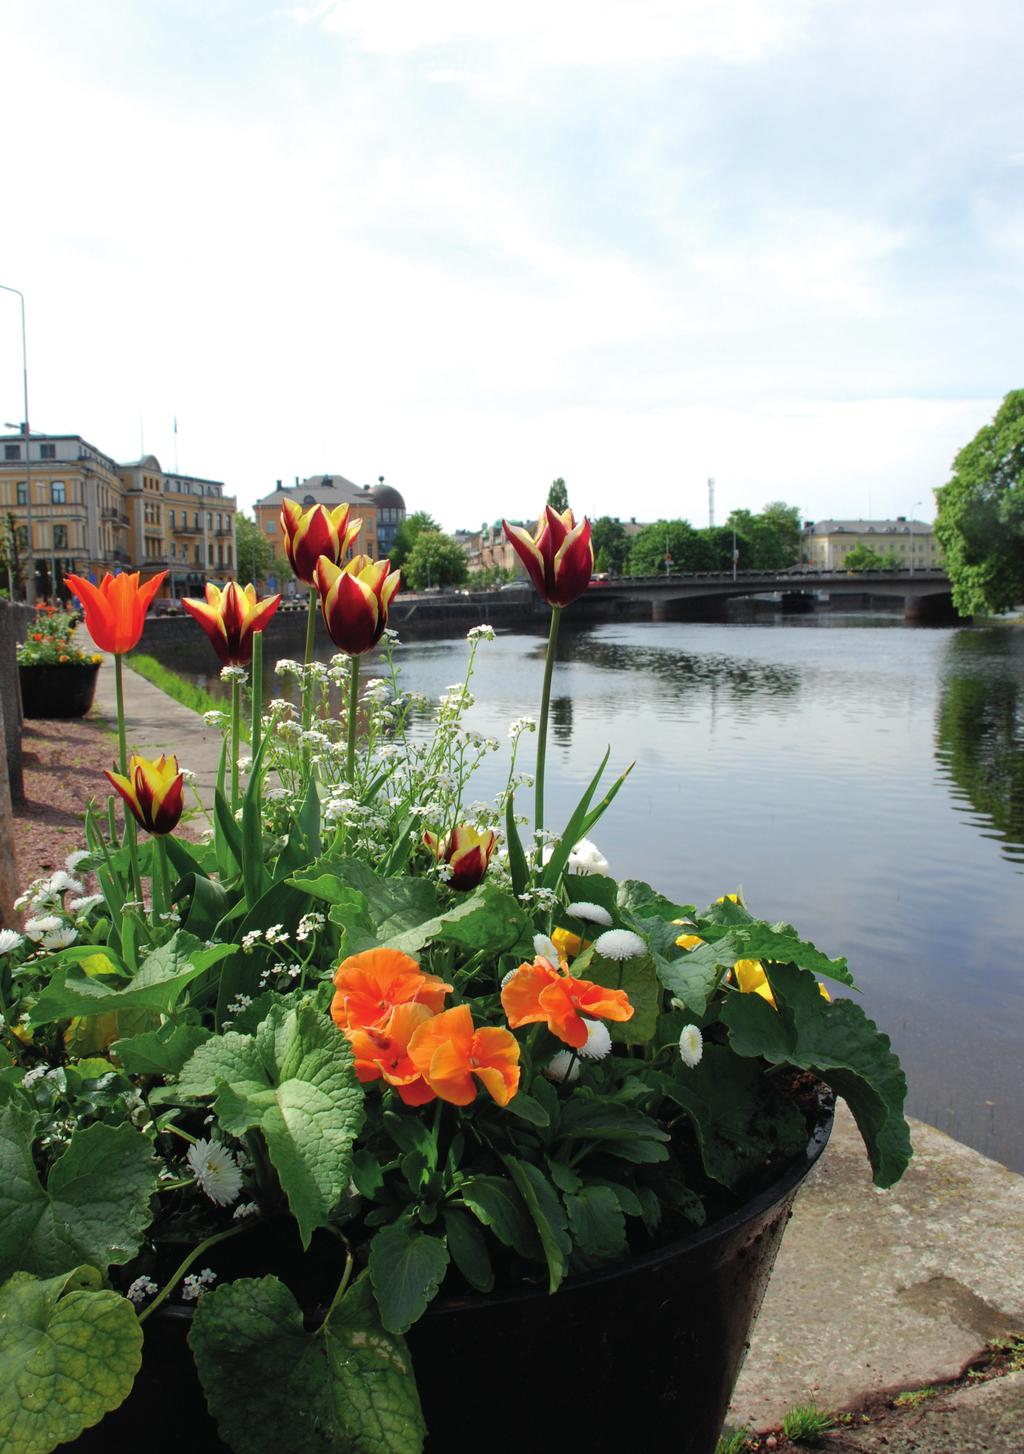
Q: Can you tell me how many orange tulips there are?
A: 1